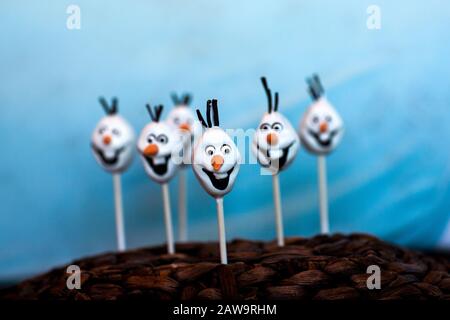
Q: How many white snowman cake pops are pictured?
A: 6